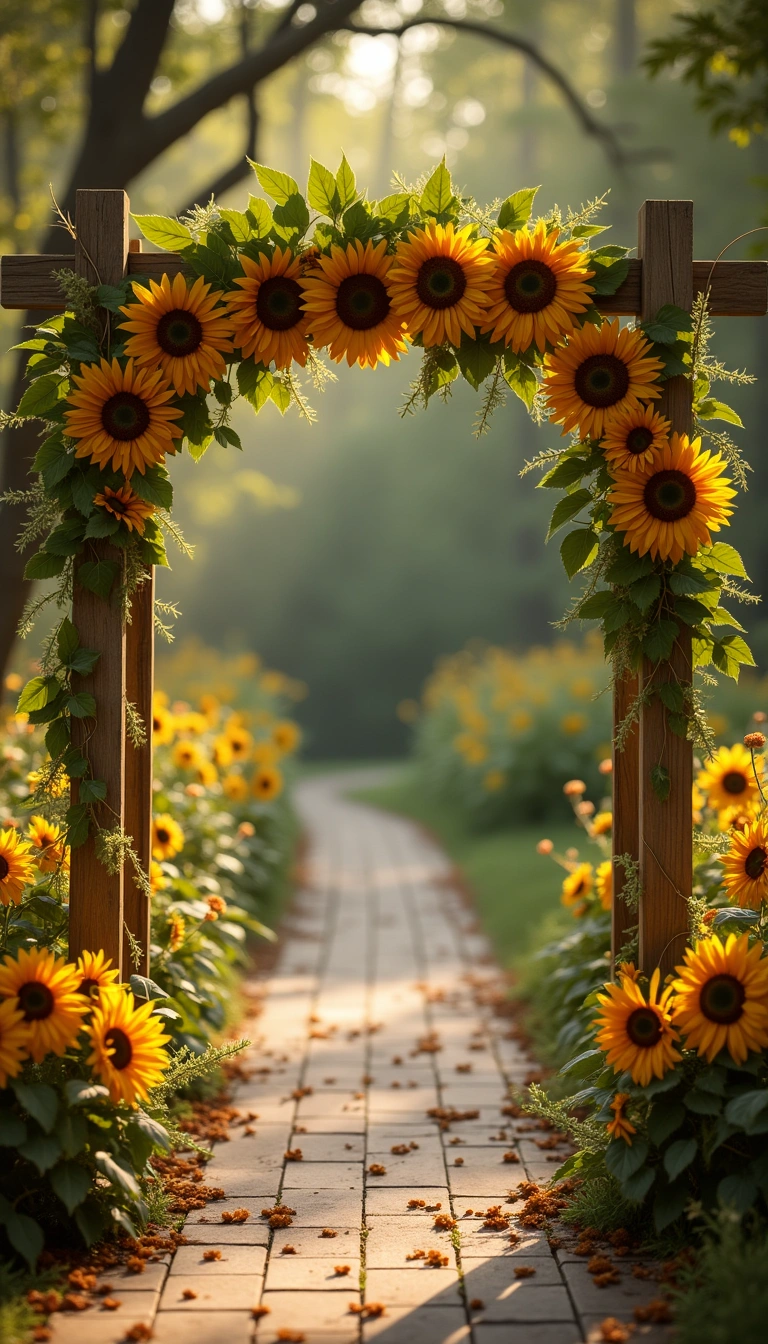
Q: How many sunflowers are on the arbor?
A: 10